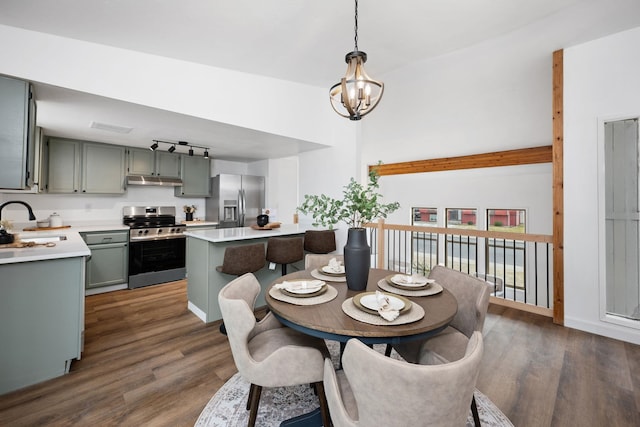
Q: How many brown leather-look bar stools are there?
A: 3